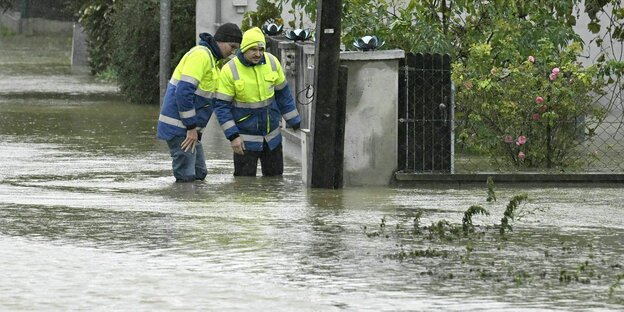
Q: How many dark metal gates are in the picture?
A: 1